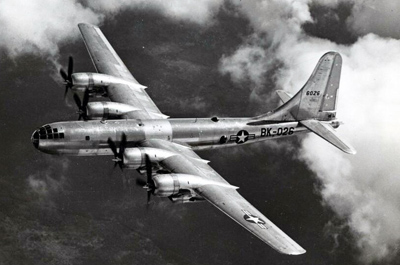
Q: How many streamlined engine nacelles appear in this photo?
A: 4